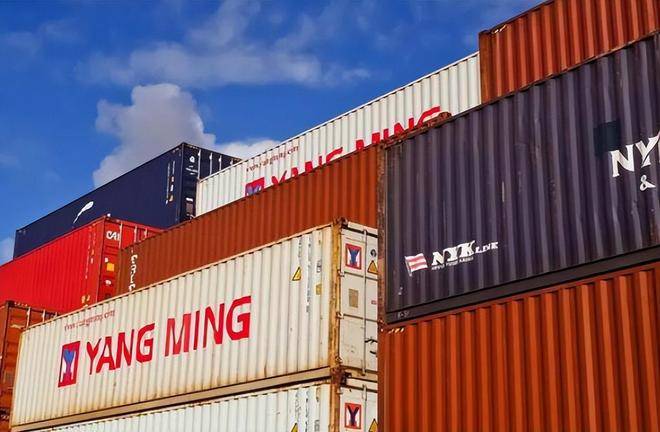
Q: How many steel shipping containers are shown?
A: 10